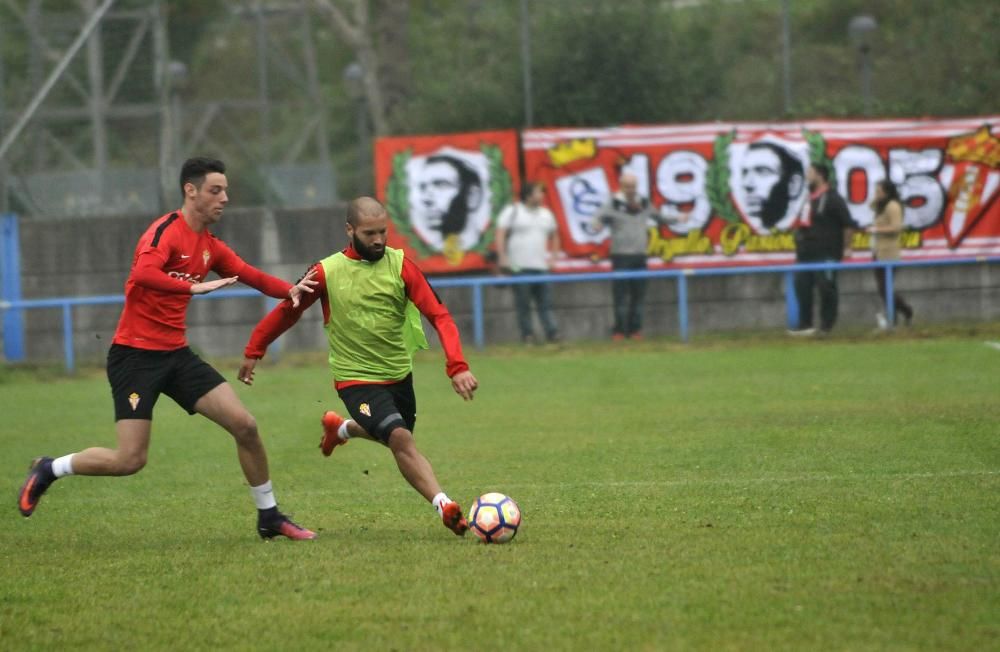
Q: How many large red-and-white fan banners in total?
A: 2